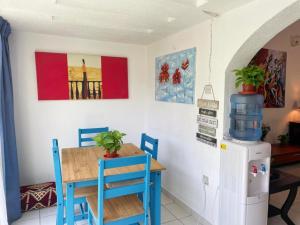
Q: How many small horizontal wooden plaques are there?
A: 5